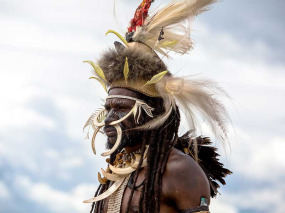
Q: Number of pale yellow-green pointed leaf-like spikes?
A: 6